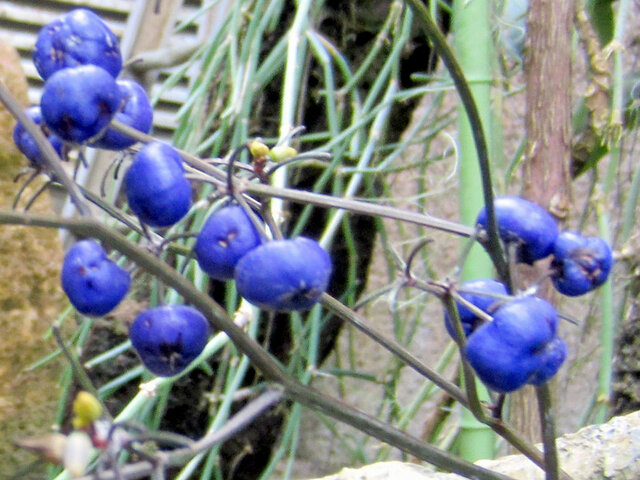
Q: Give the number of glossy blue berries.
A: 13